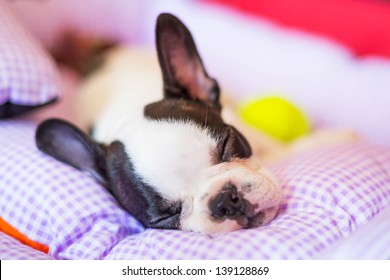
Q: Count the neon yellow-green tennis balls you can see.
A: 1